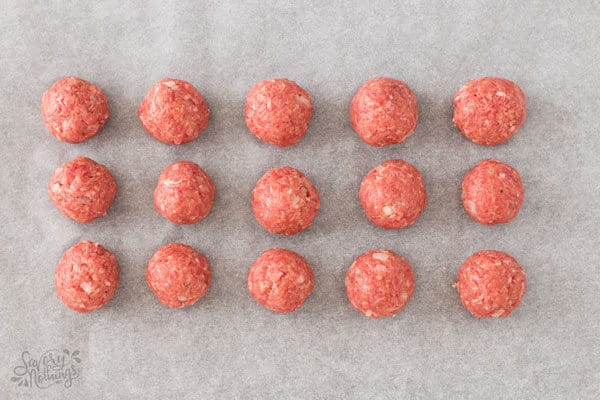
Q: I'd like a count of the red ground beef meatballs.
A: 15